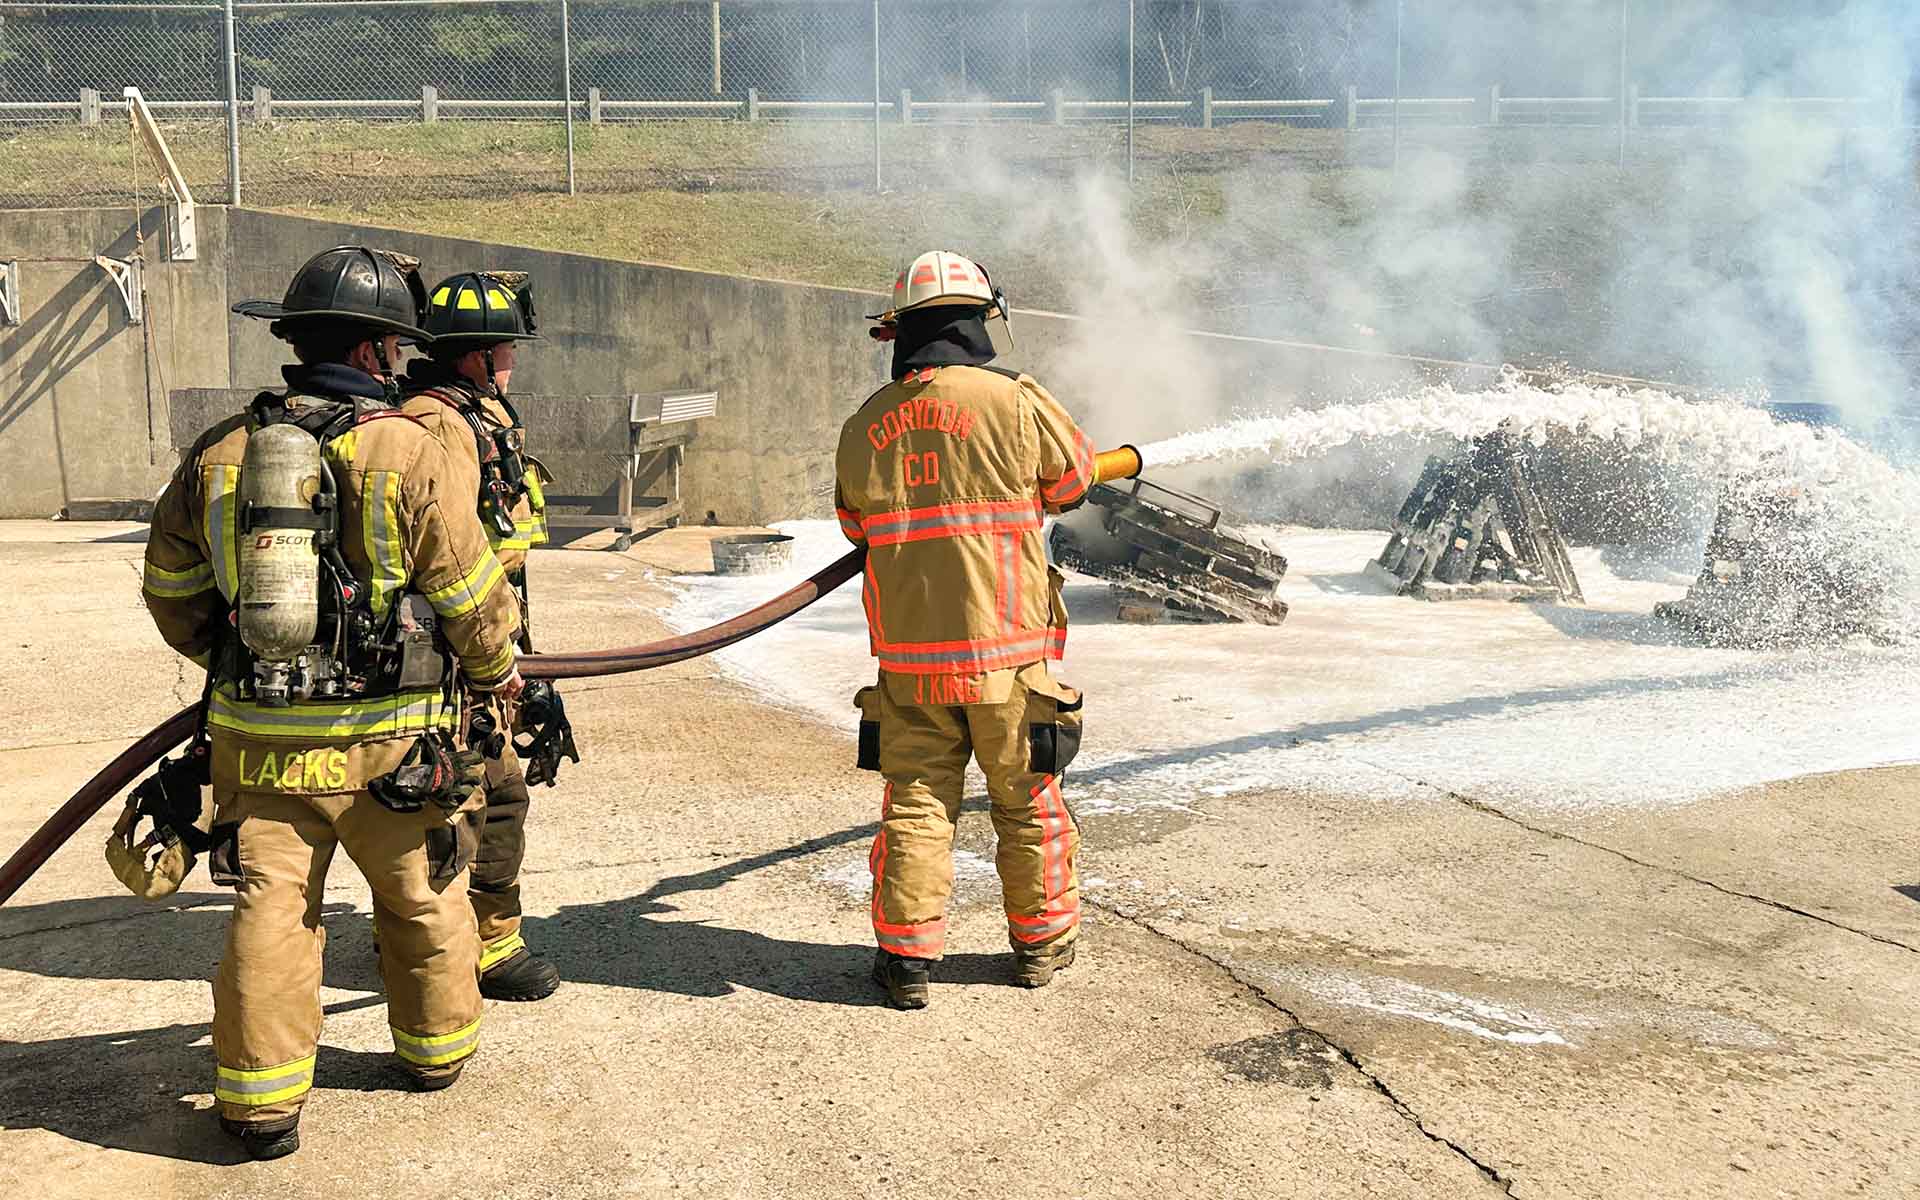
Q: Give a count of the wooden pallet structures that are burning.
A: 3